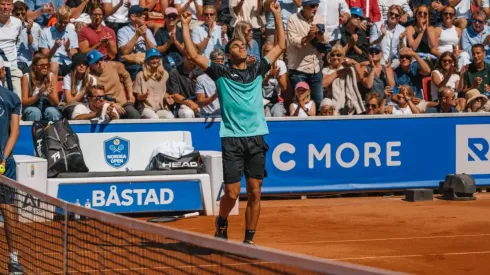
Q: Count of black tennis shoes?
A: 2